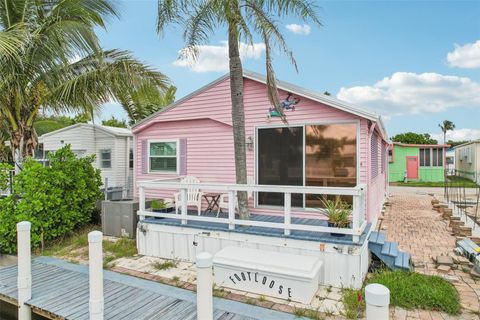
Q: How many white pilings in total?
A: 4